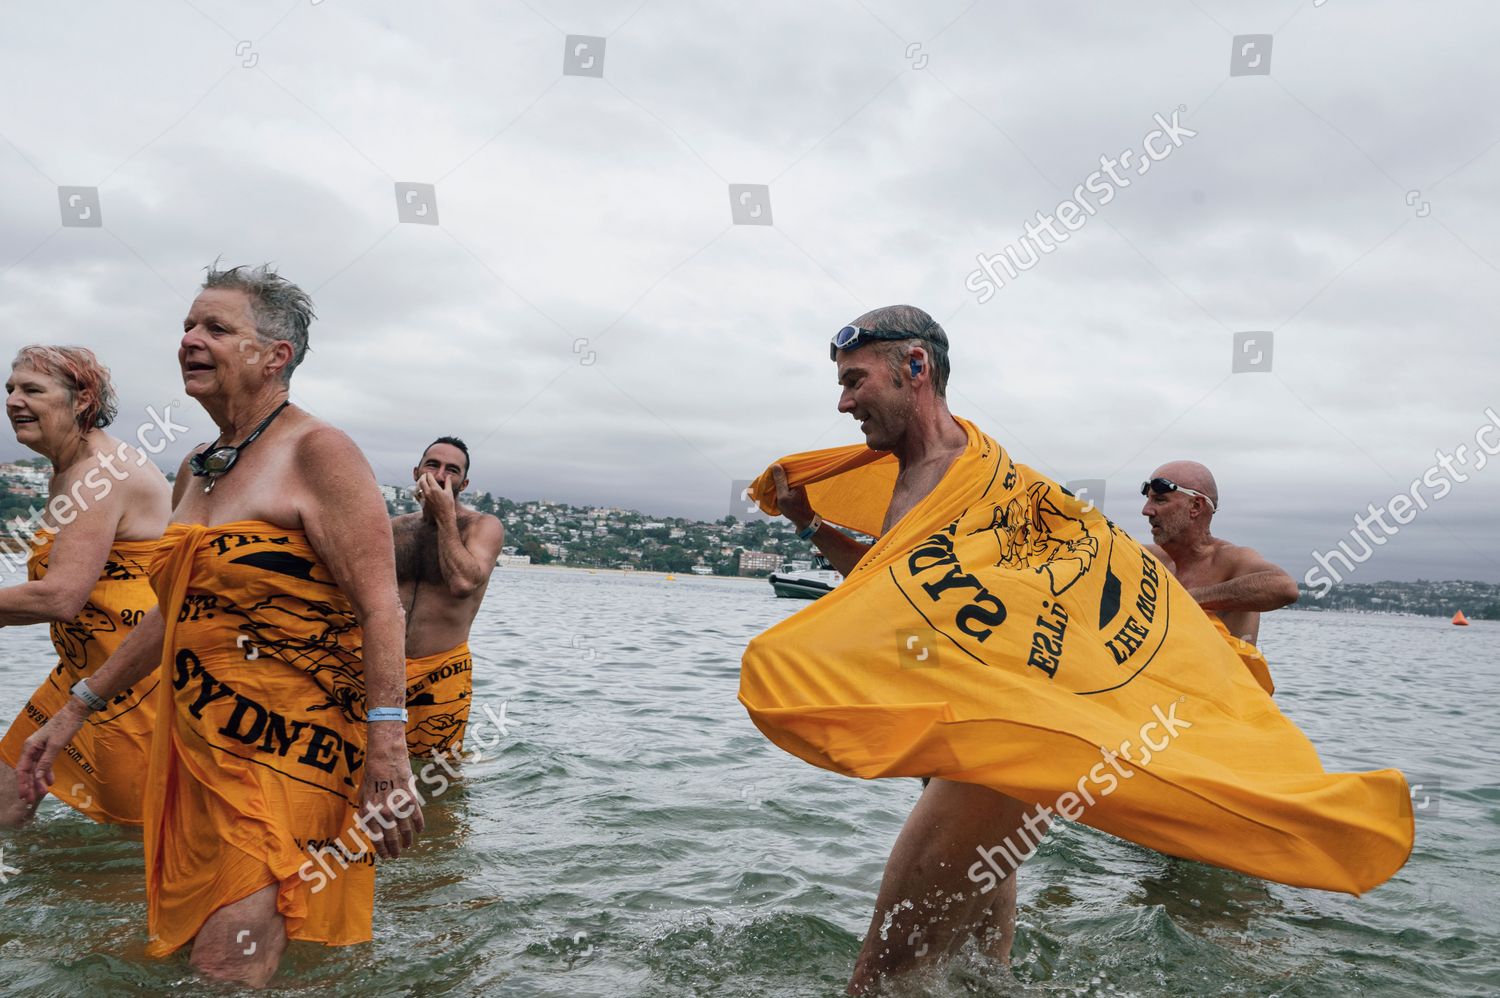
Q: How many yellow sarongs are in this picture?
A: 5